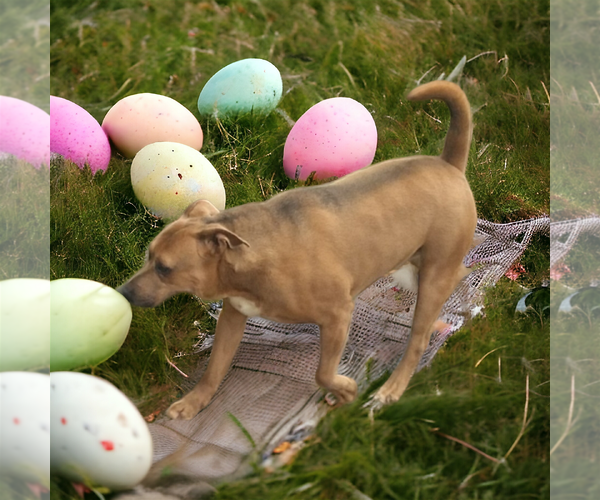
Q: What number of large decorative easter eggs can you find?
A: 7